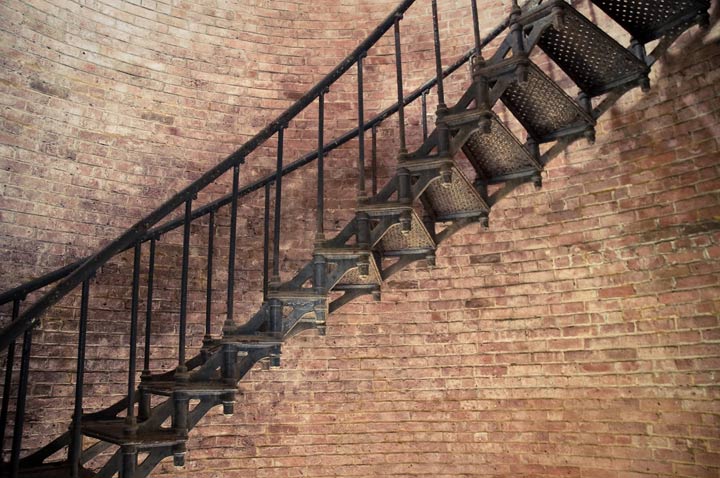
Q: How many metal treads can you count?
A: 12